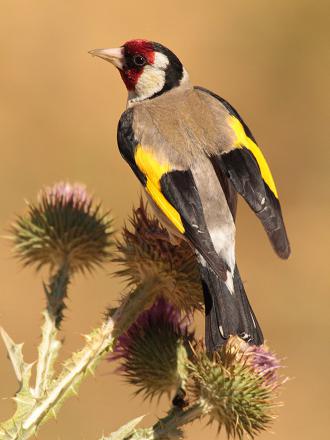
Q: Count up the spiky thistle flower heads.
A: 4